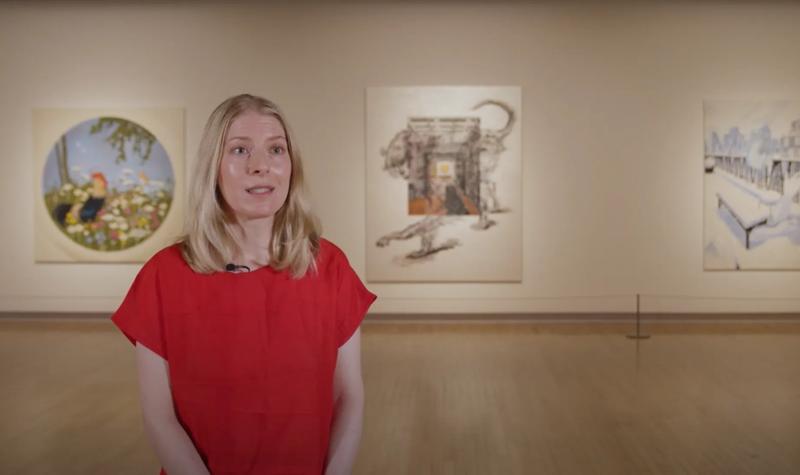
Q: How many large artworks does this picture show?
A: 3